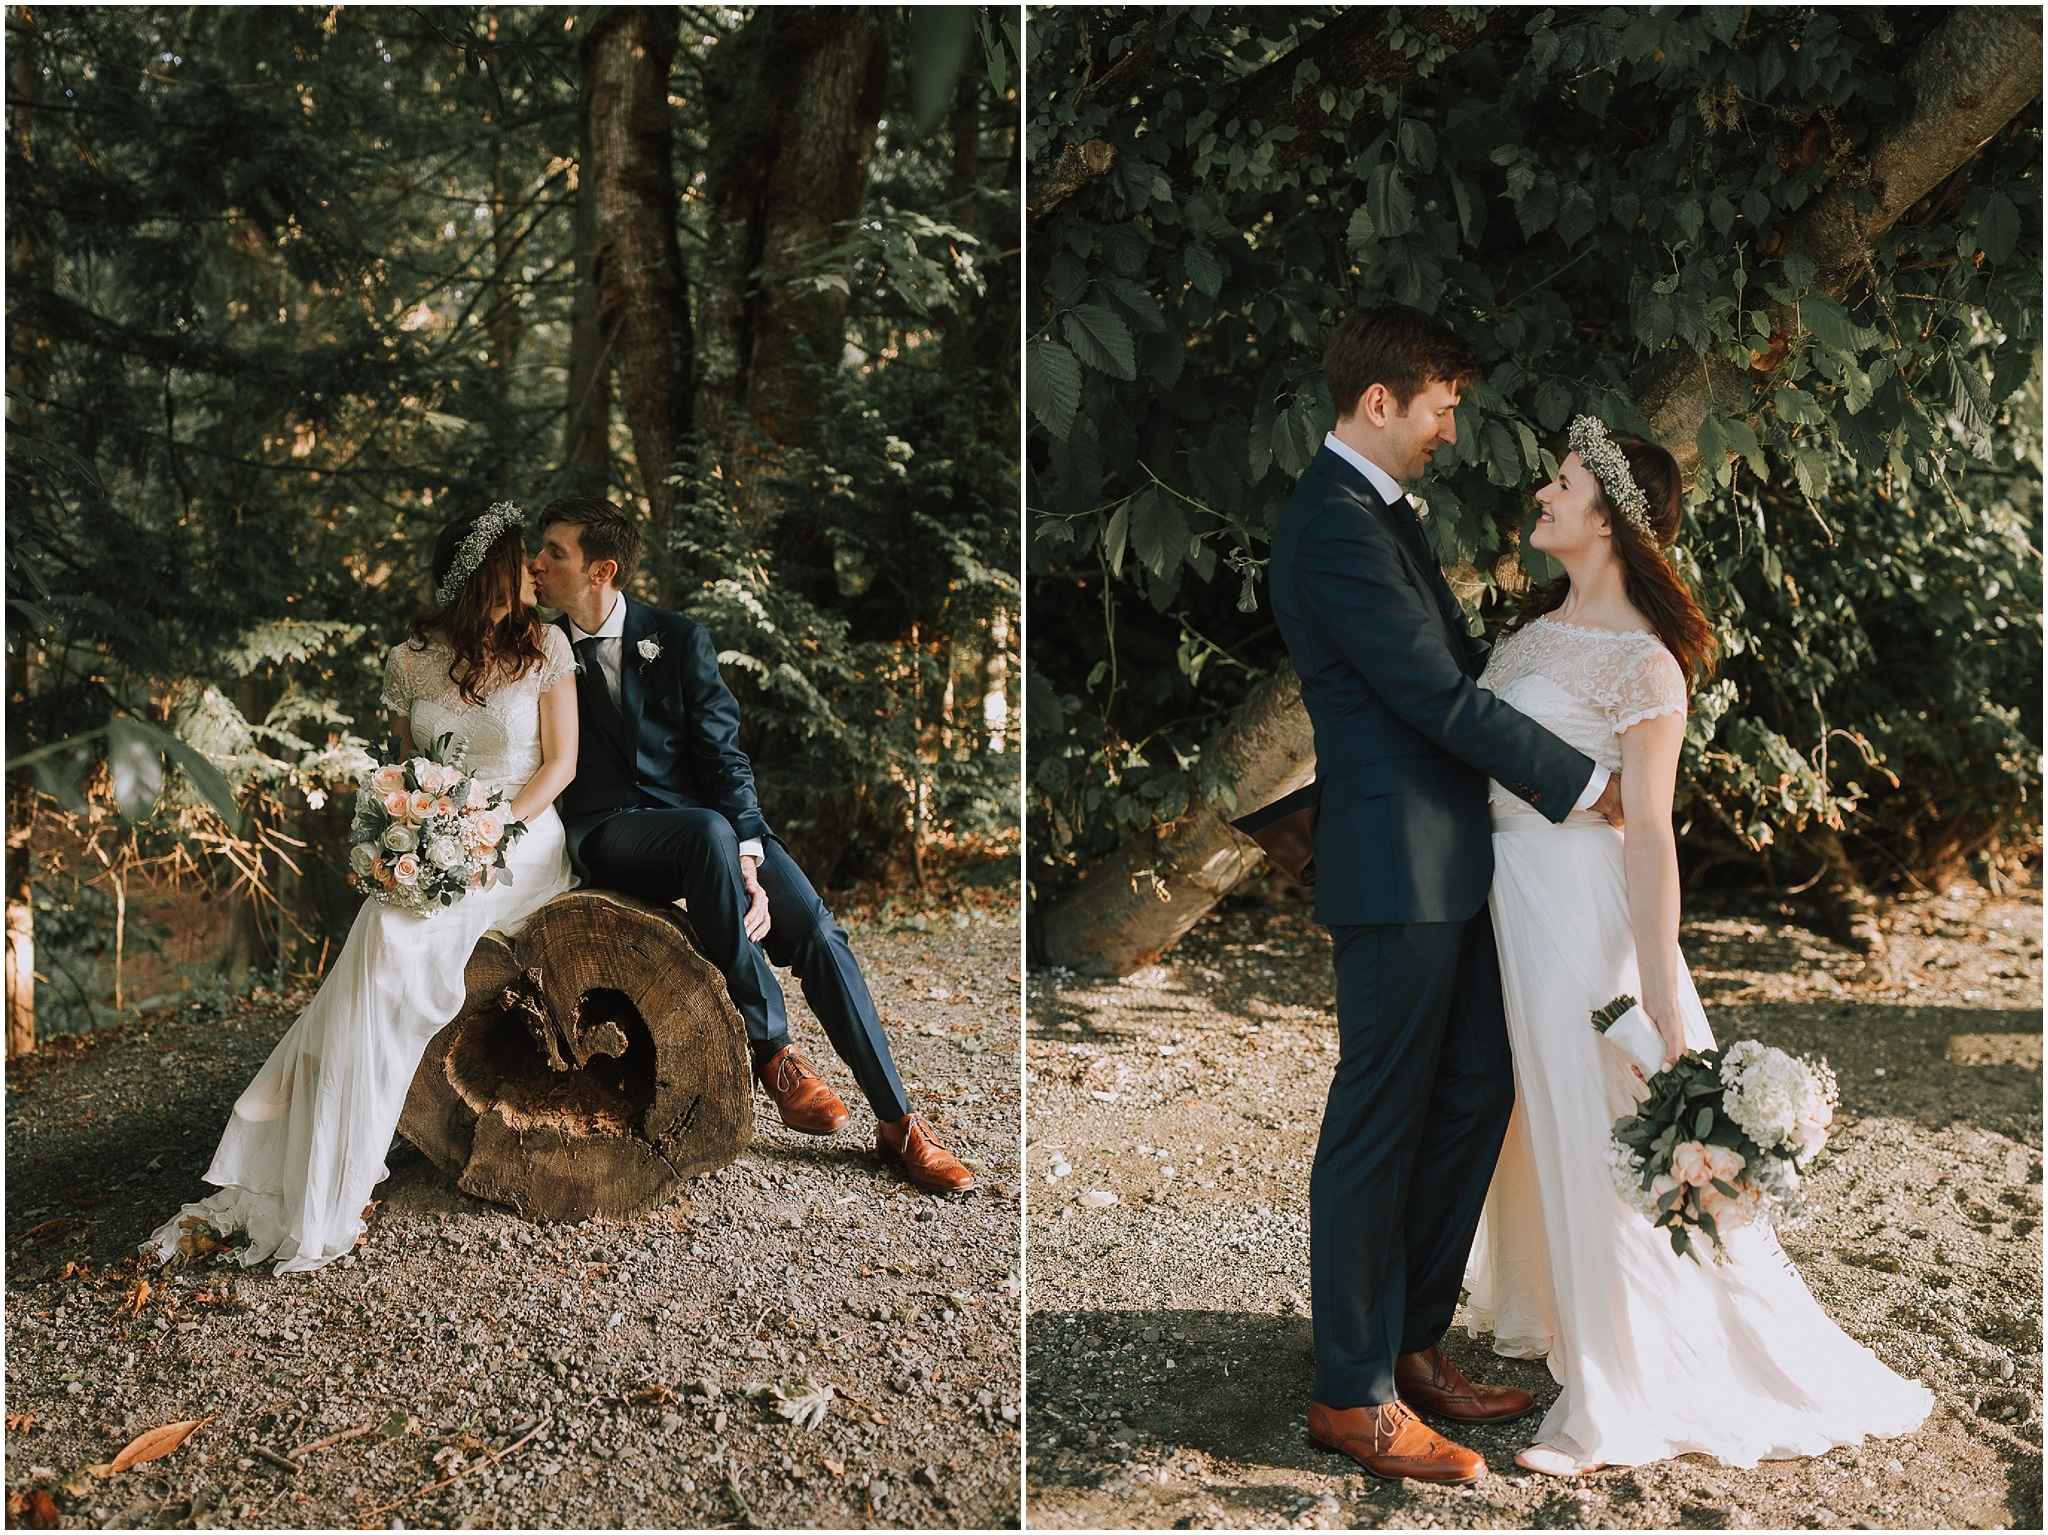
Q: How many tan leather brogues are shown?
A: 4